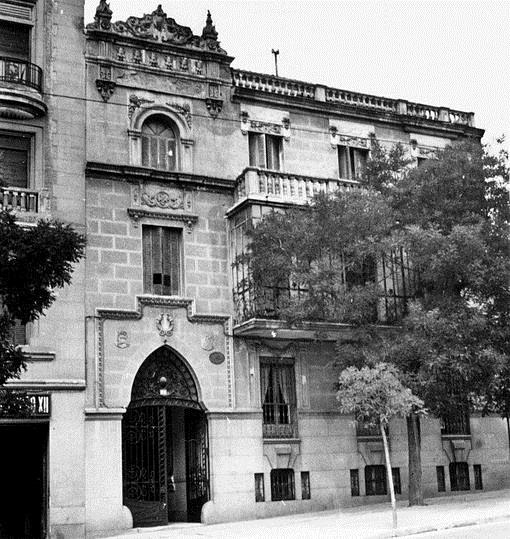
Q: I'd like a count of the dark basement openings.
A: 9